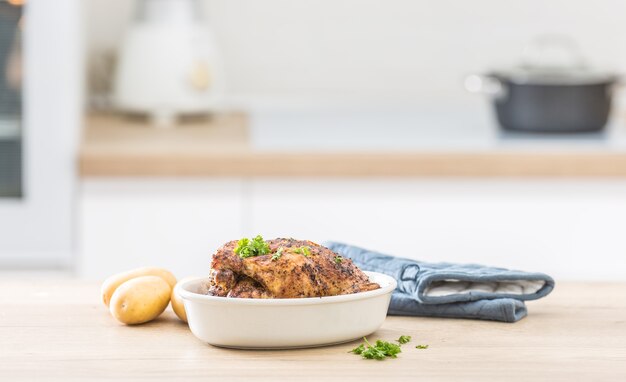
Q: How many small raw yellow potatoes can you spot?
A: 3